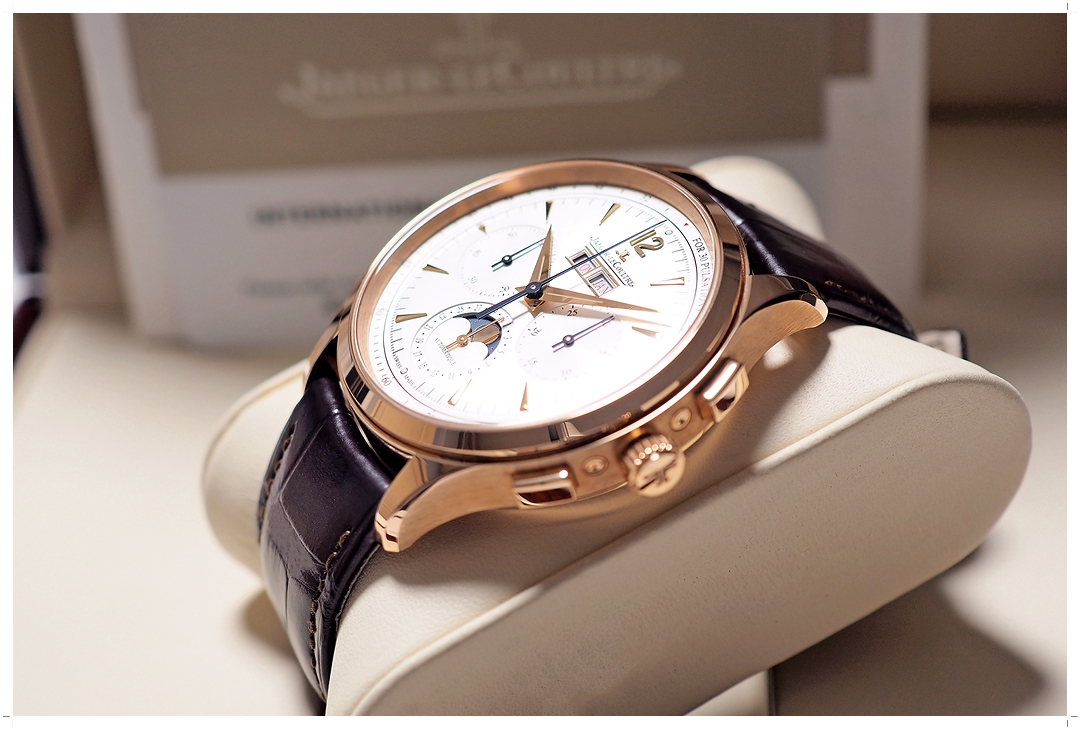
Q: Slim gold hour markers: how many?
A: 9